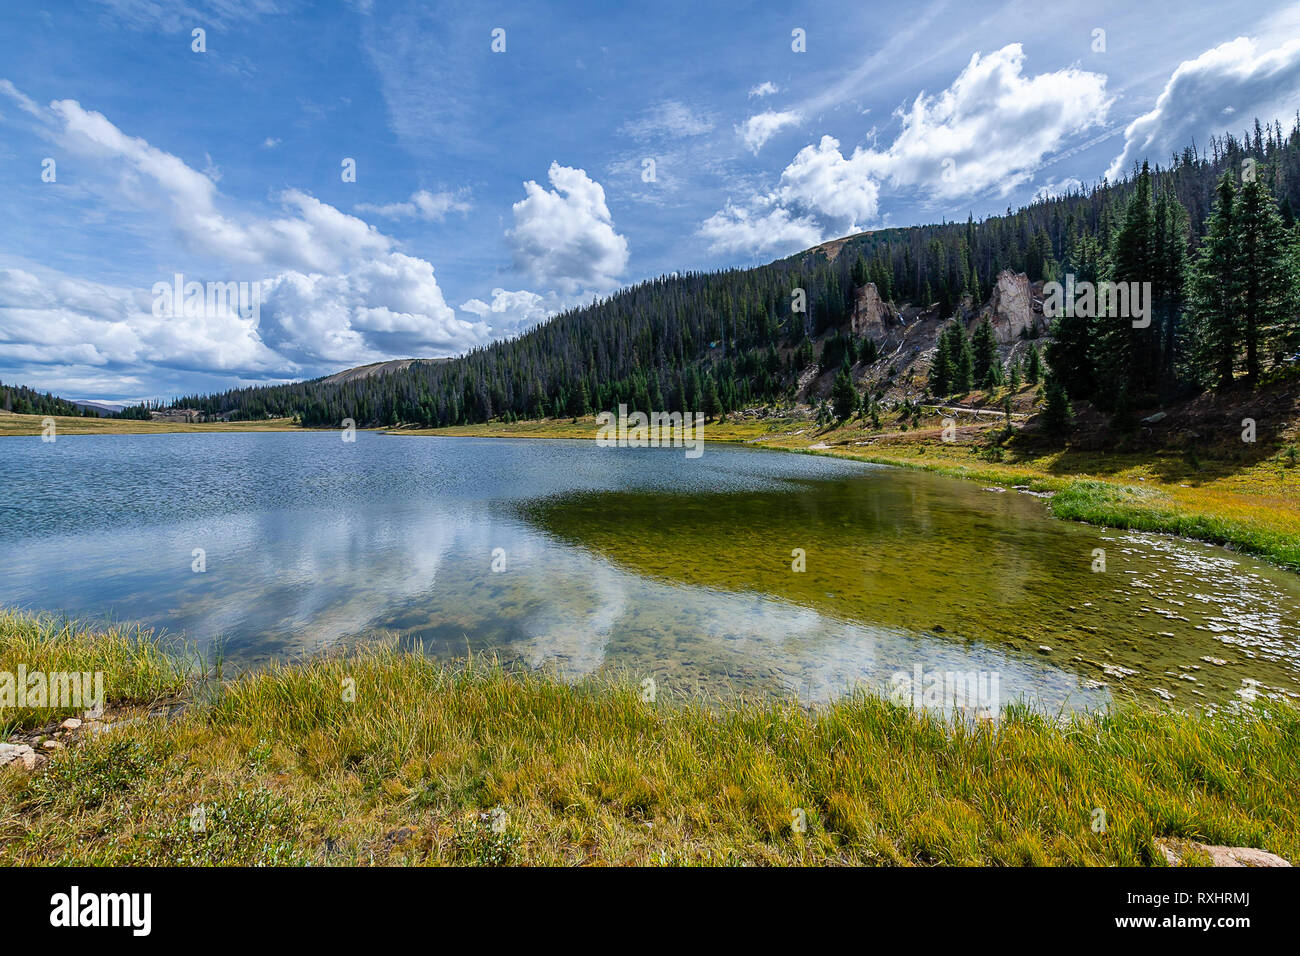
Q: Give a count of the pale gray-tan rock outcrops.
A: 2